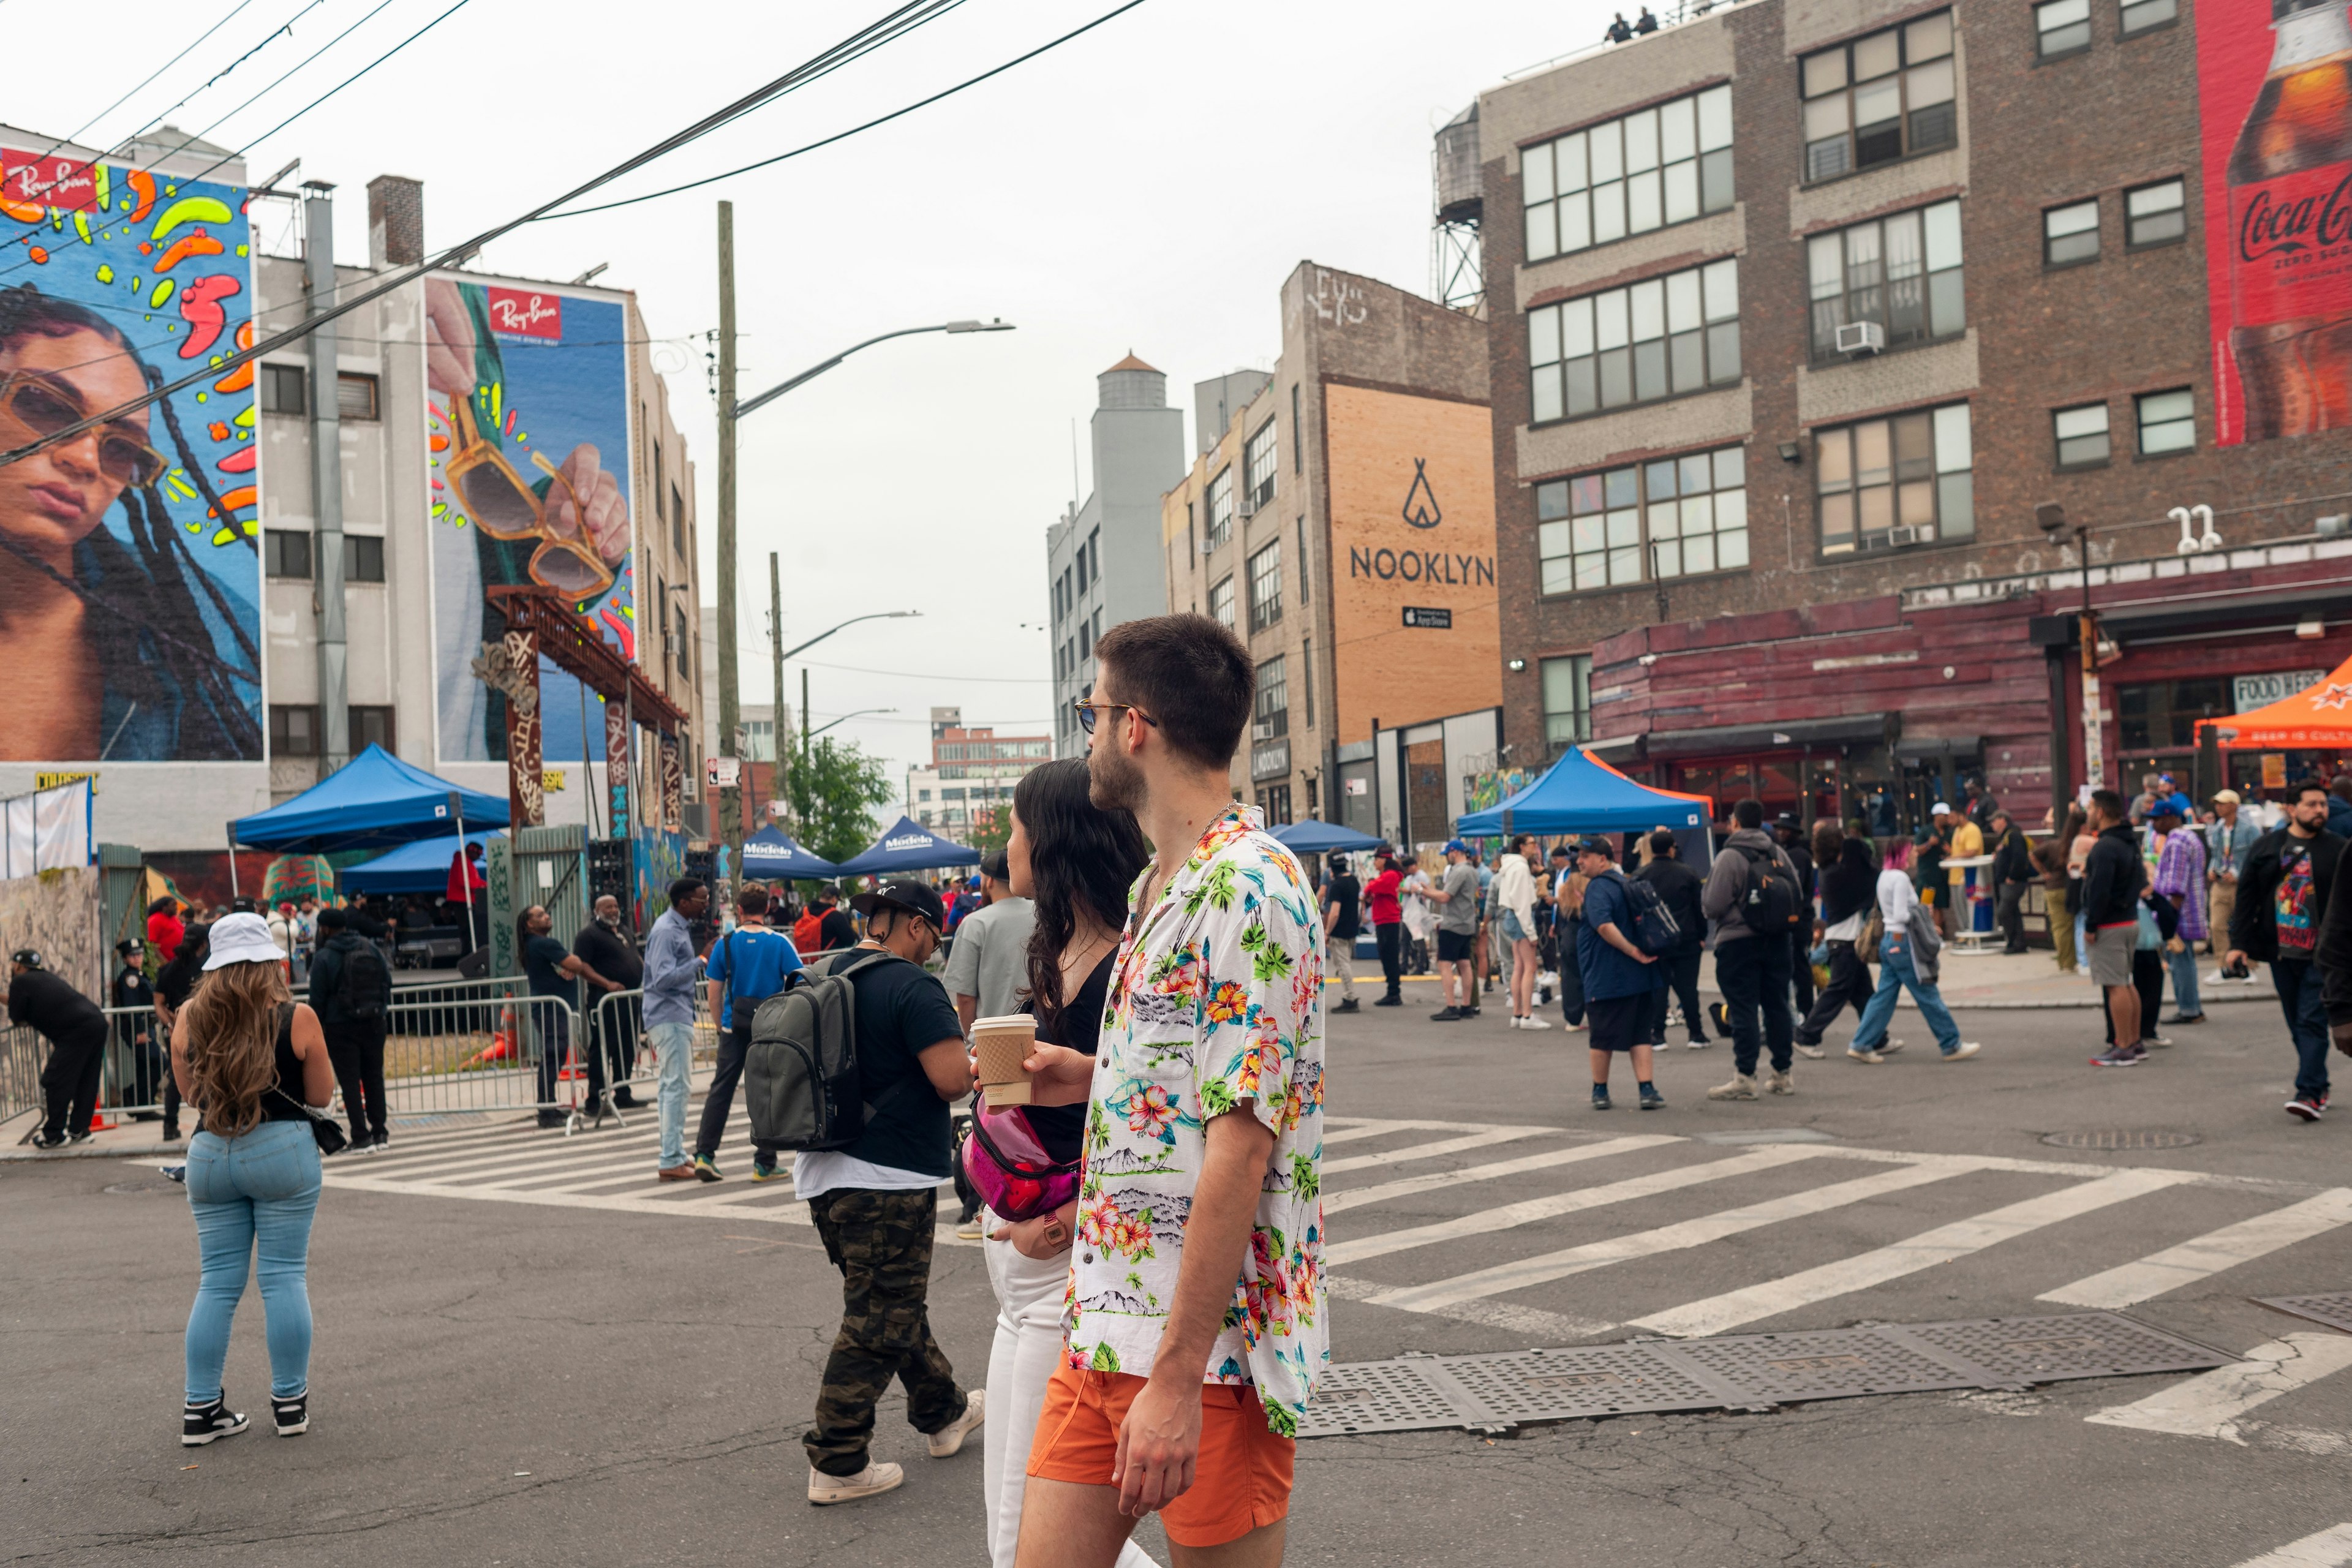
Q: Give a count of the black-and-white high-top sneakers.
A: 2